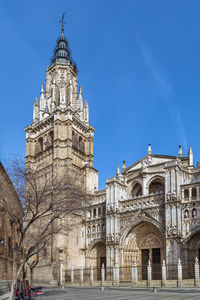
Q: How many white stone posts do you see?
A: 11